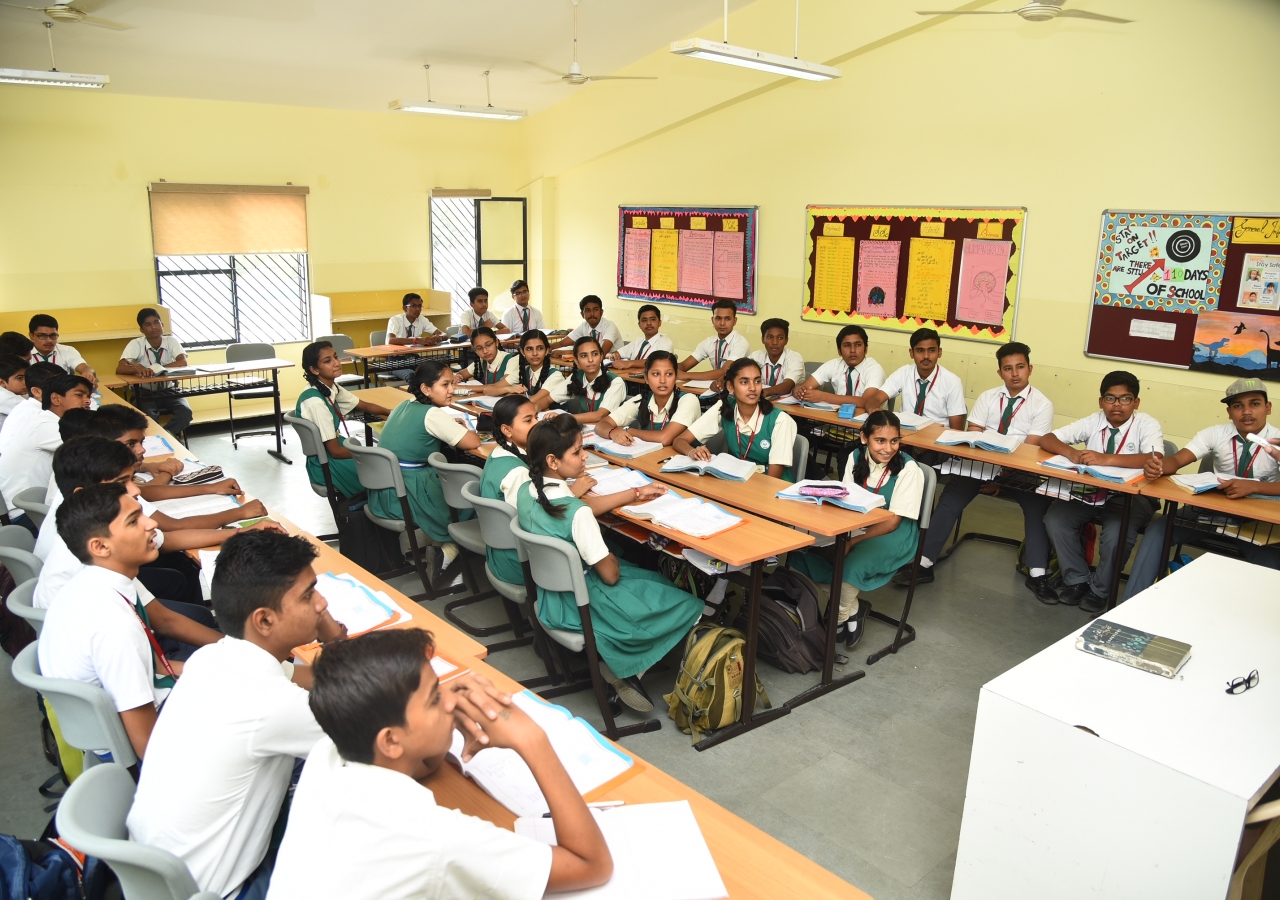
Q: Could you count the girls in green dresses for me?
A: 10